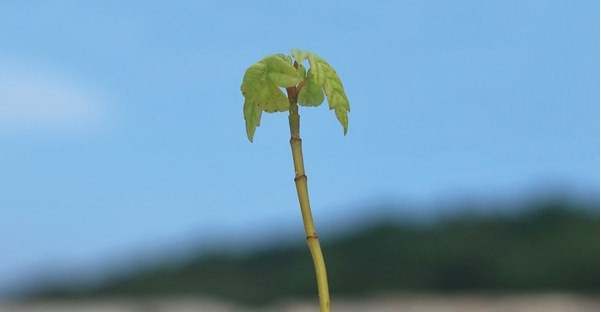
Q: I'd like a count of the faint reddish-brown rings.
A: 3